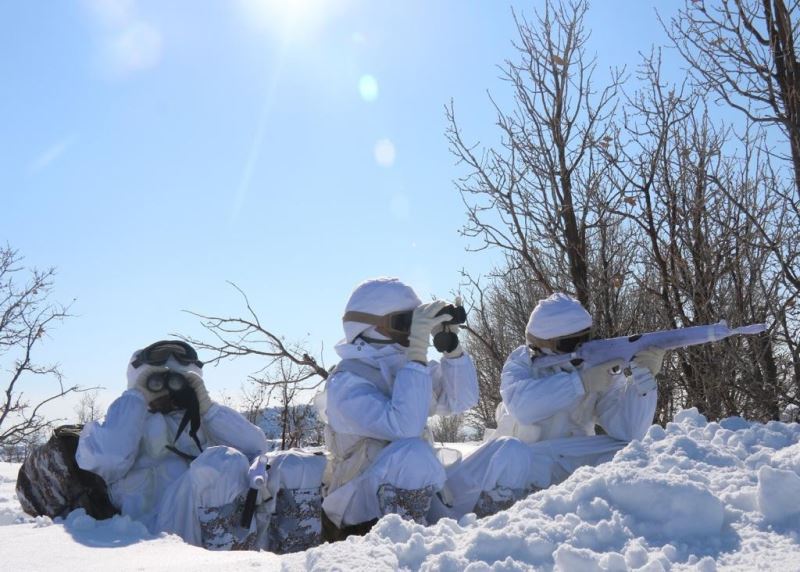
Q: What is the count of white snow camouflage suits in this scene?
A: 3